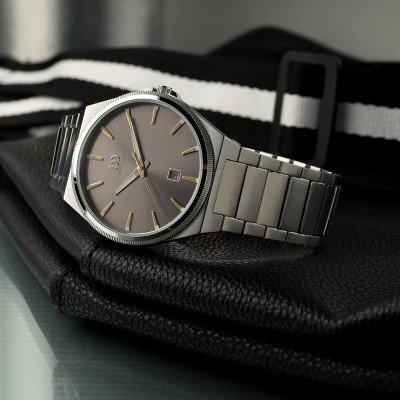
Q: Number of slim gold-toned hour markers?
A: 12